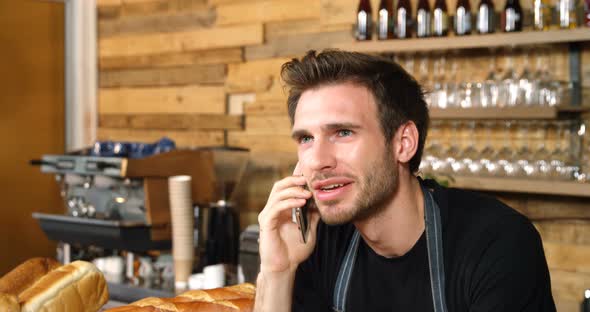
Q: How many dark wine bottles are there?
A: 8